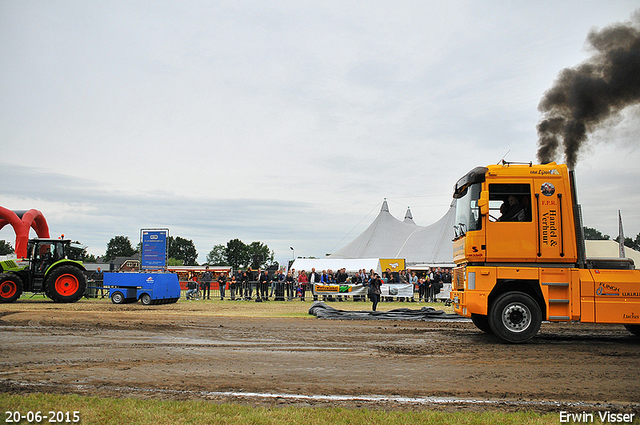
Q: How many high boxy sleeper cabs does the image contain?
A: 1